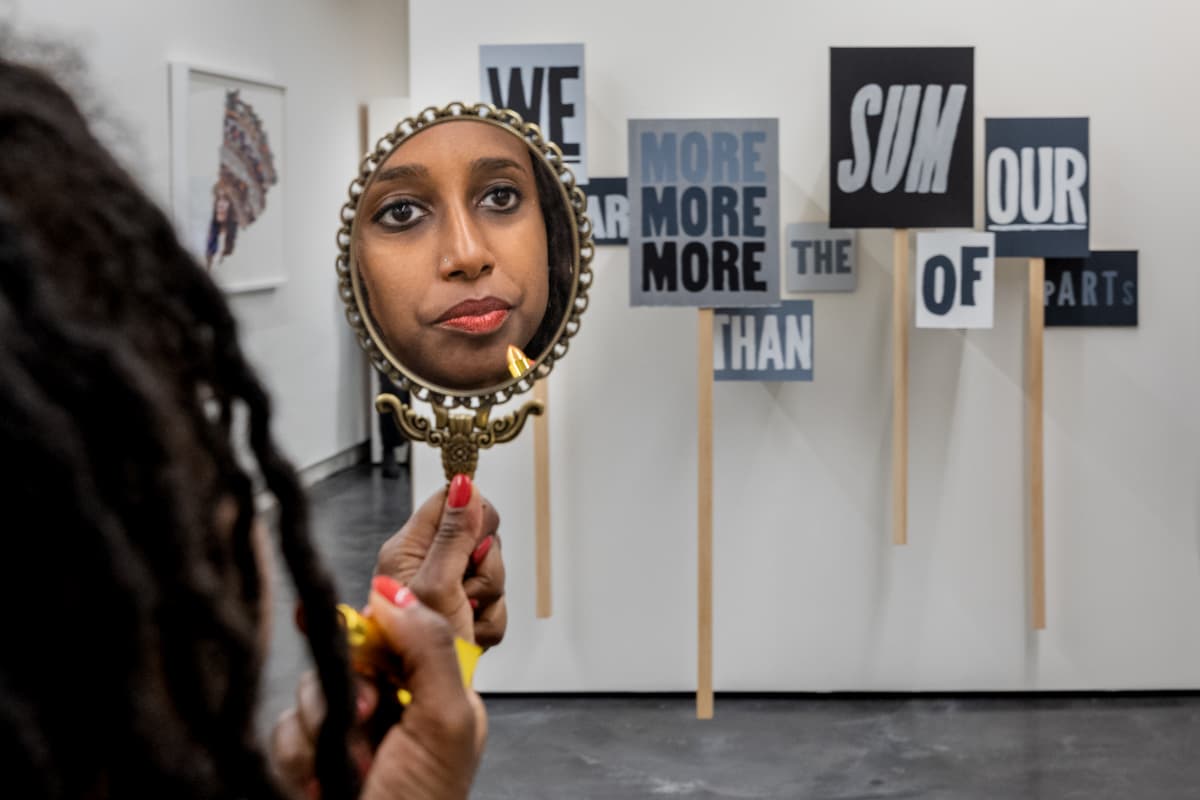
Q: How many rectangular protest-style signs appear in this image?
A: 9